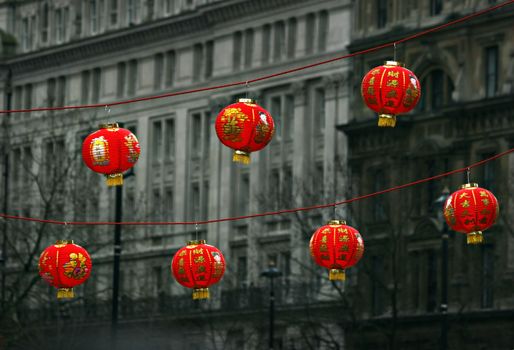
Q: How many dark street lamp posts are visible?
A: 3